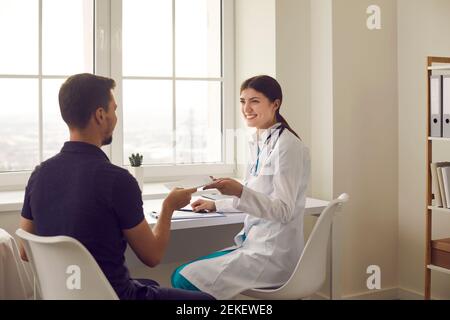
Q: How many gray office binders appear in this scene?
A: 2